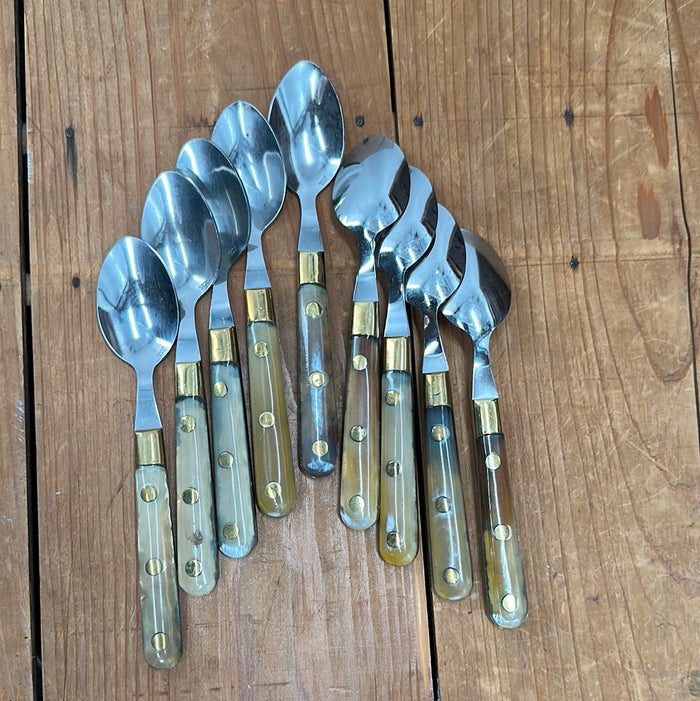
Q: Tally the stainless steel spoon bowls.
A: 9